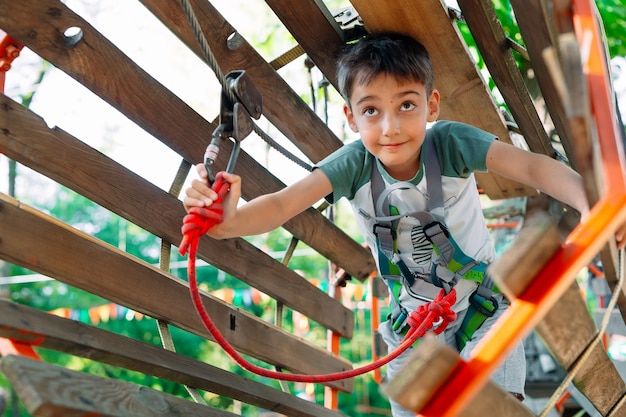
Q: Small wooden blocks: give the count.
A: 2